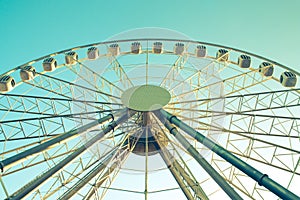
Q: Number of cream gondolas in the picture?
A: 14